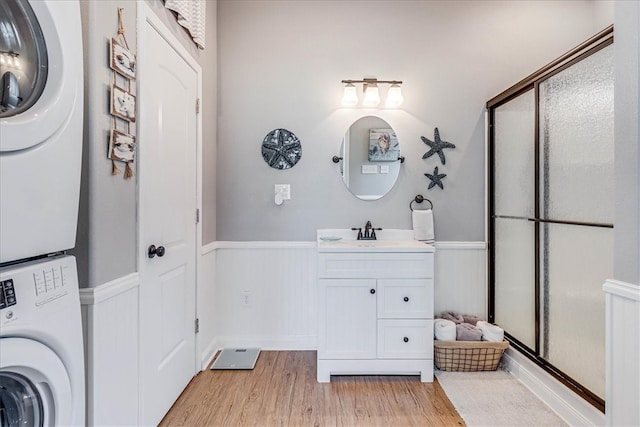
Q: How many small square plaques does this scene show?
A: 3